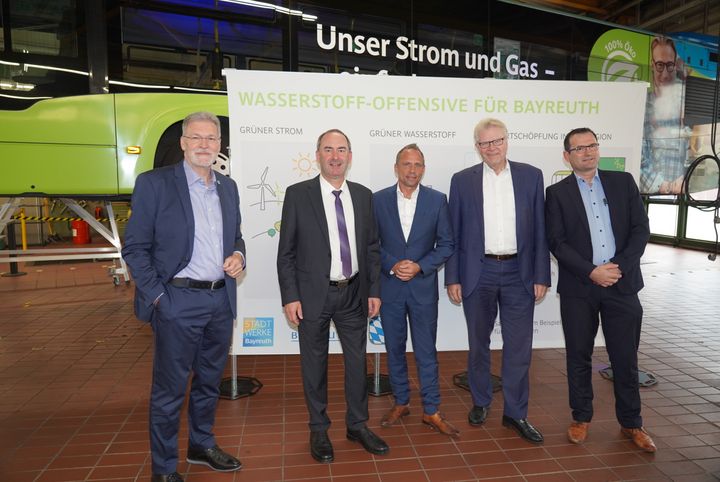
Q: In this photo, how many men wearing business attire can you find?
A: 5